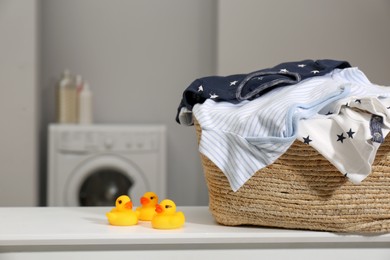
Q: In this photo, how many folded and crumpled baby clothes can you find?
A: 3